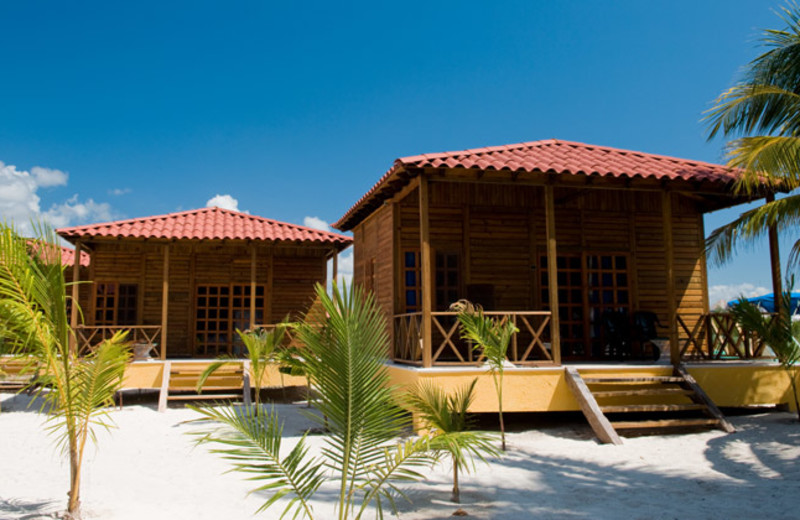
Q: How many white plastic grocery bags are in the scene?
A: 0